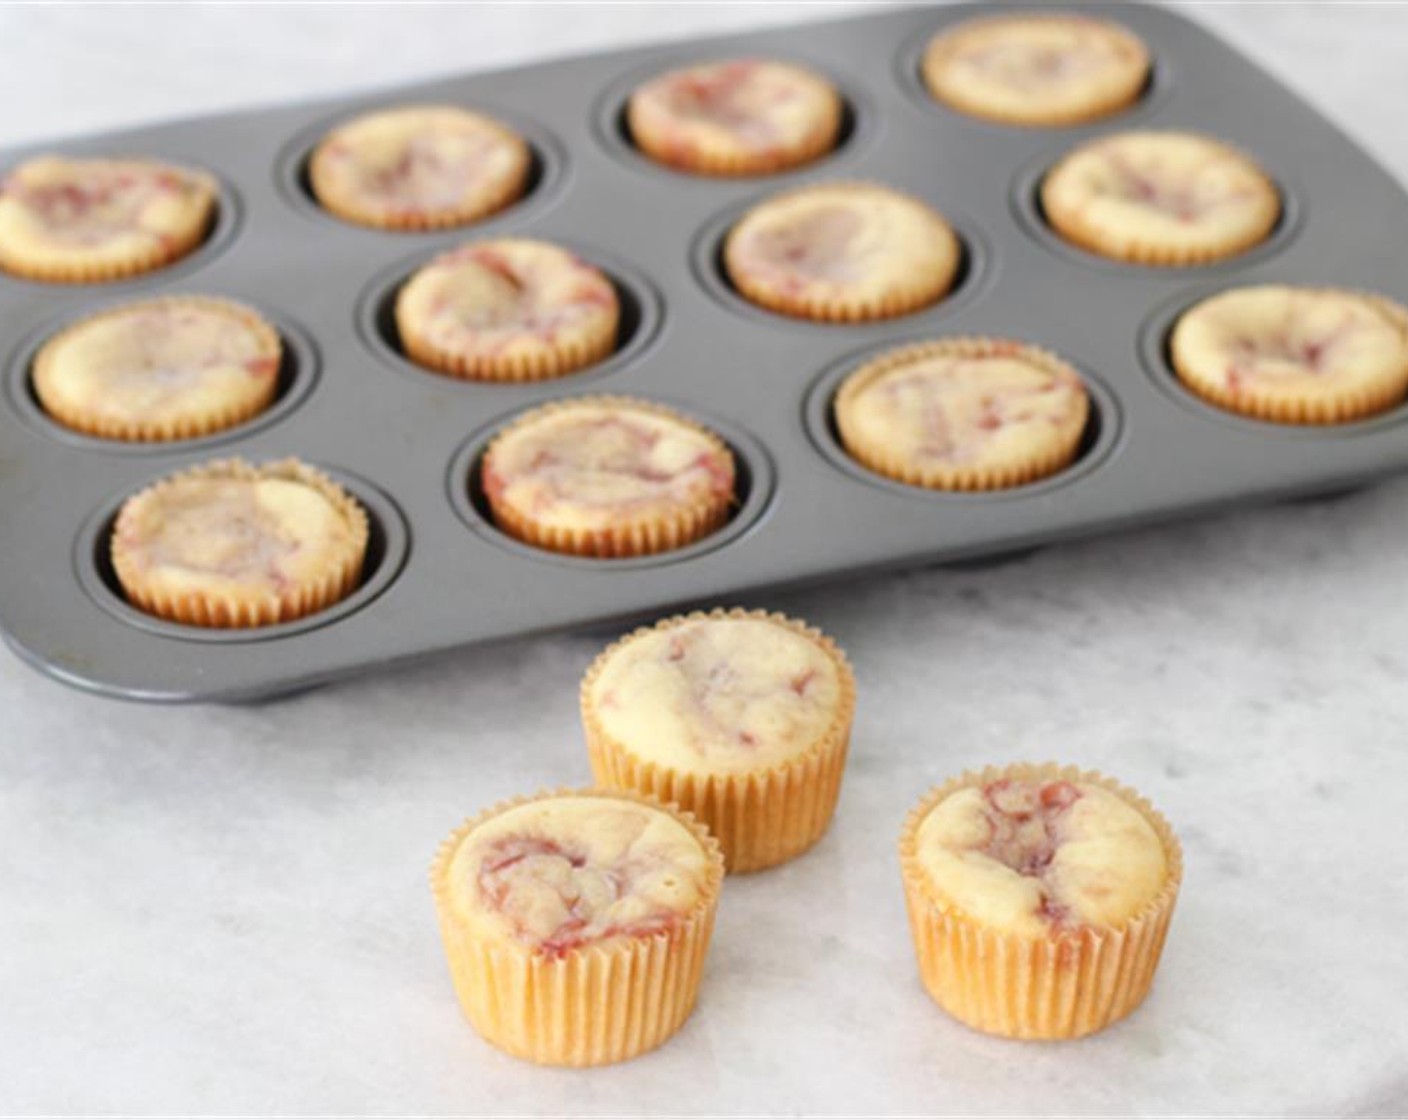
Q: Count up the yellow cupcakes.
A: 15